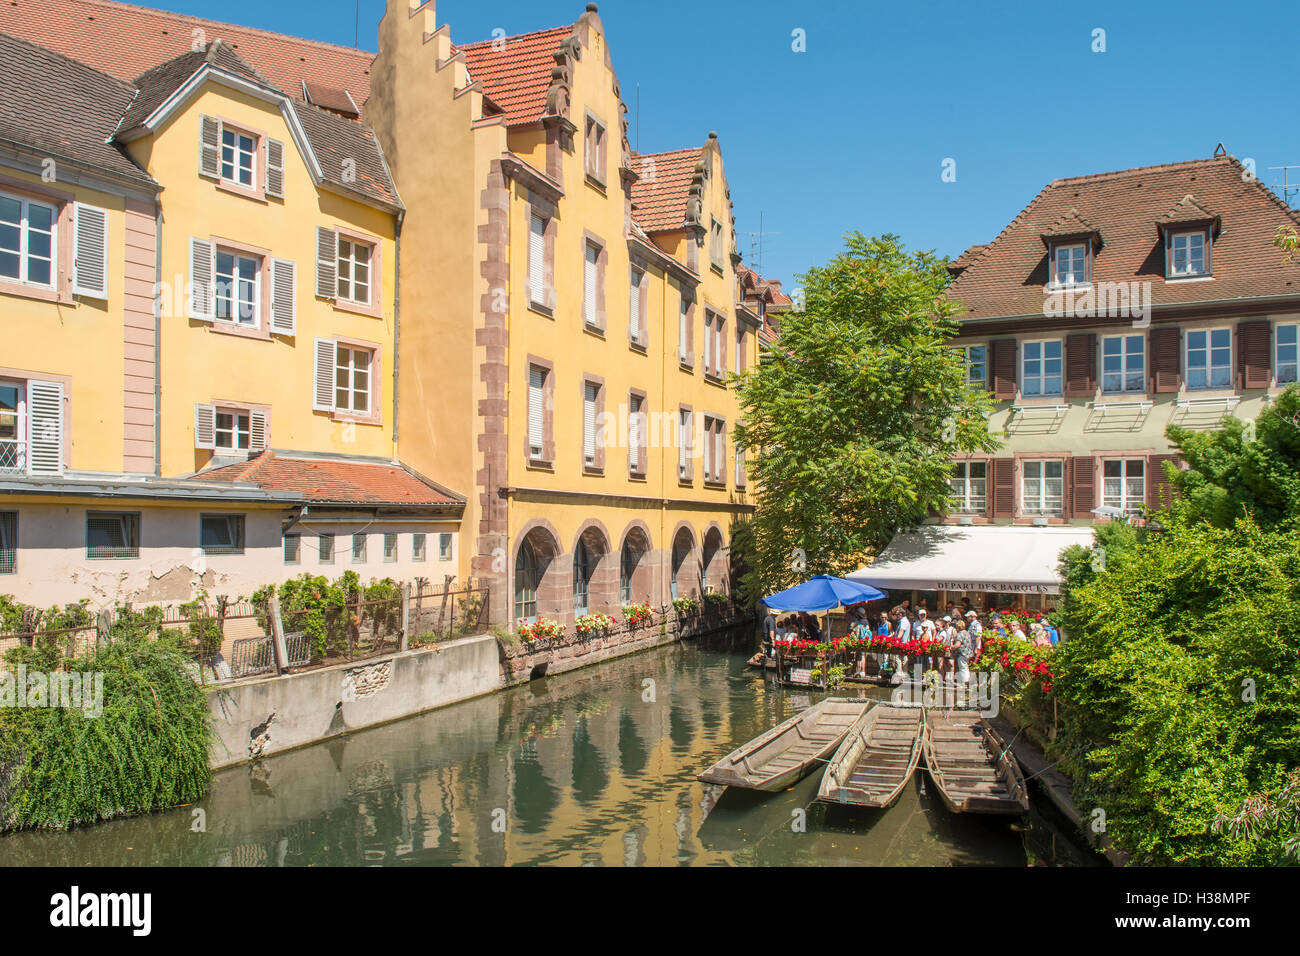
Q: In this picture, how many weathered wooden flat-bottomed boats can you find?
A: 3